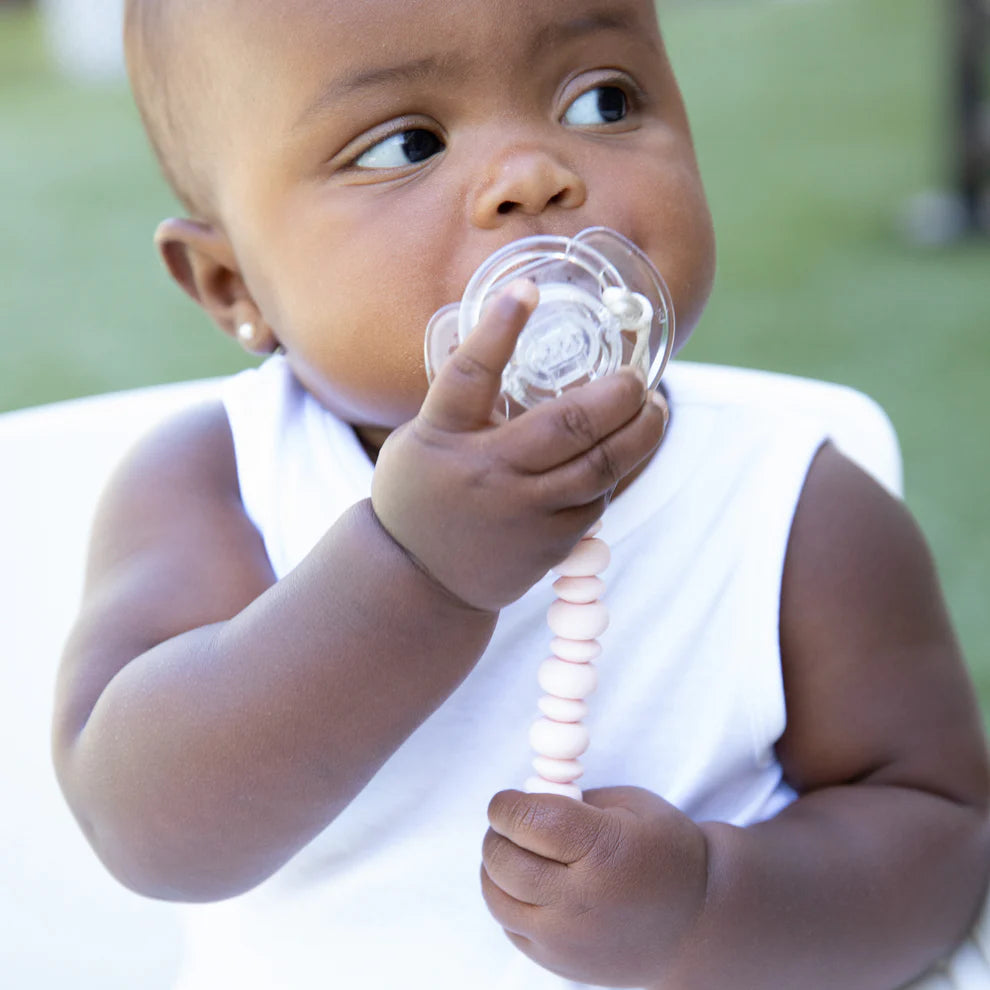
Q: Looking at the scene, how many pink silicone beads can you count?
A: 10